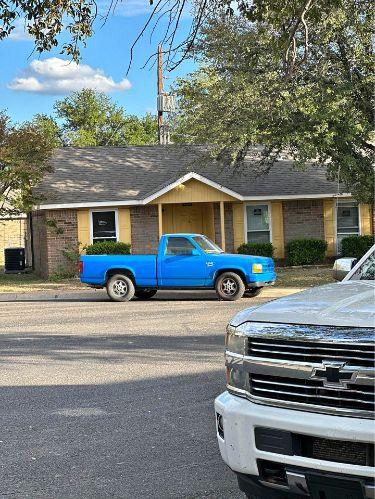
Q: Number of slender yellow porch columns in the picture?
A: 2